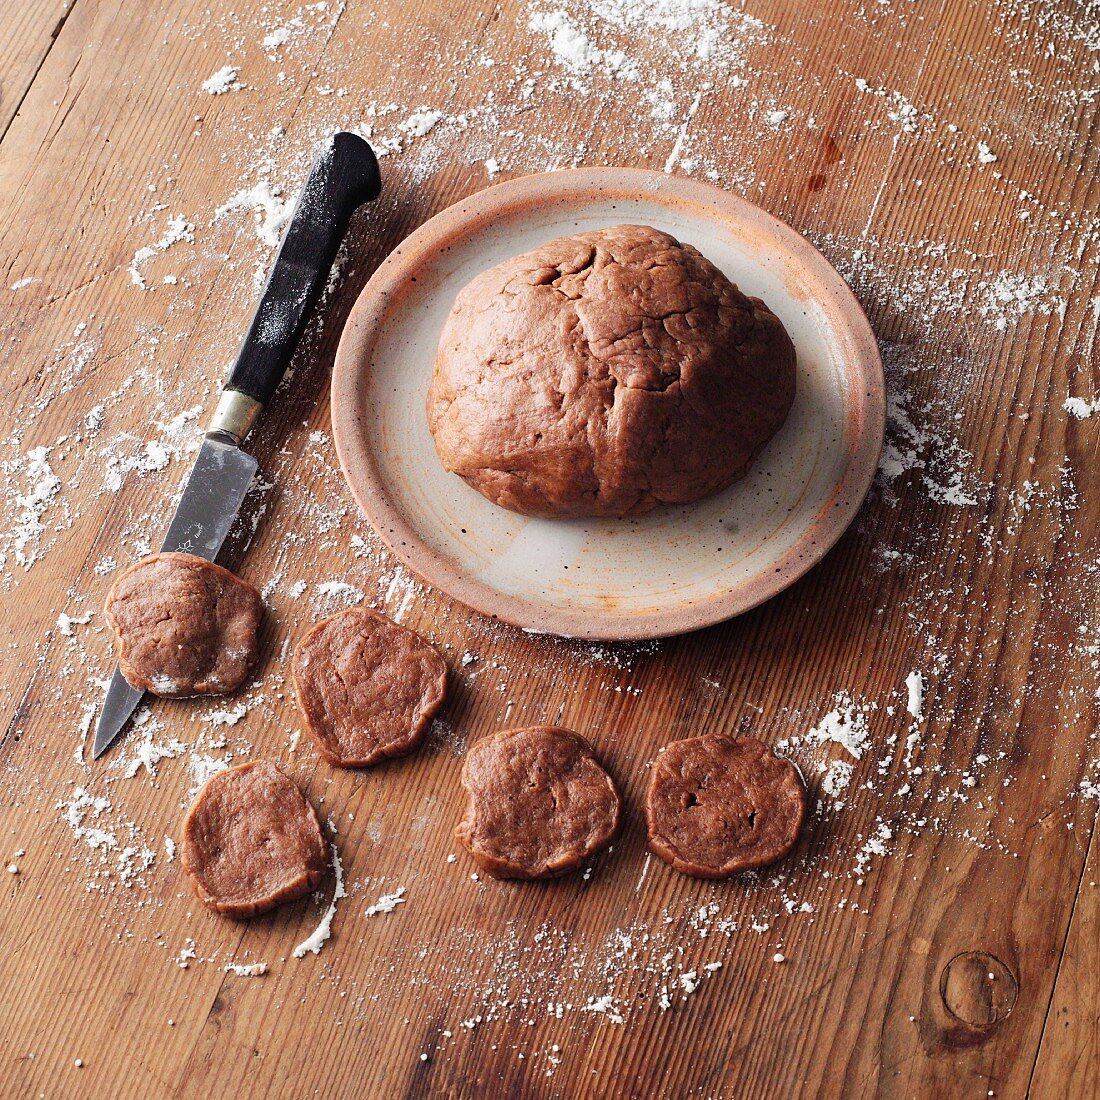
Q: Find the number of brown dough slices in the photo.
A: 5